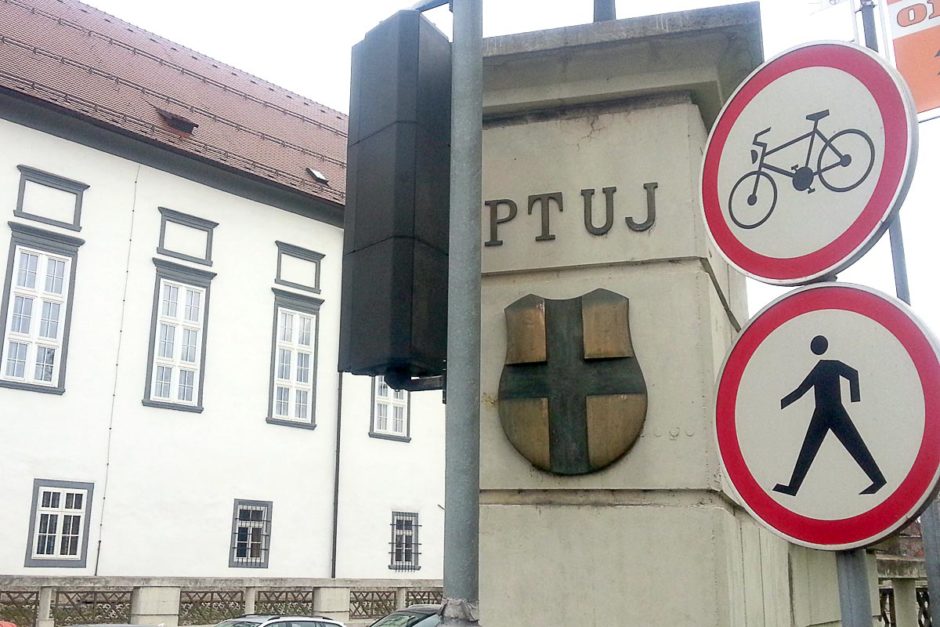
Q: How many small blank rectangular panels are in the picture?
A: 3